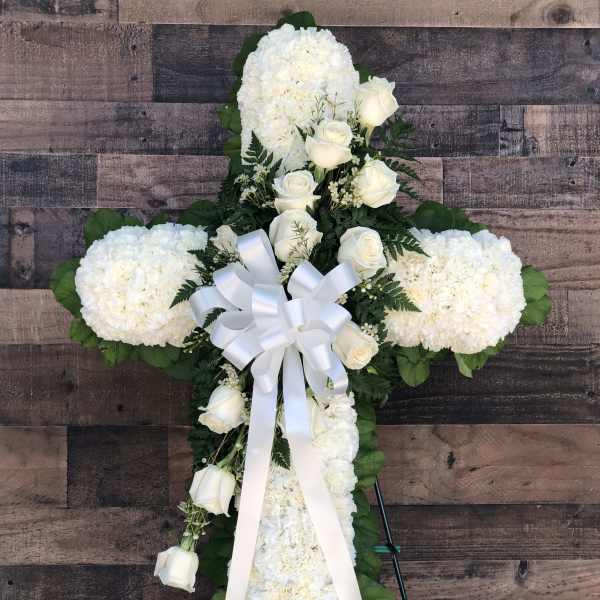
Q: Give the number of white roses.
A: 11